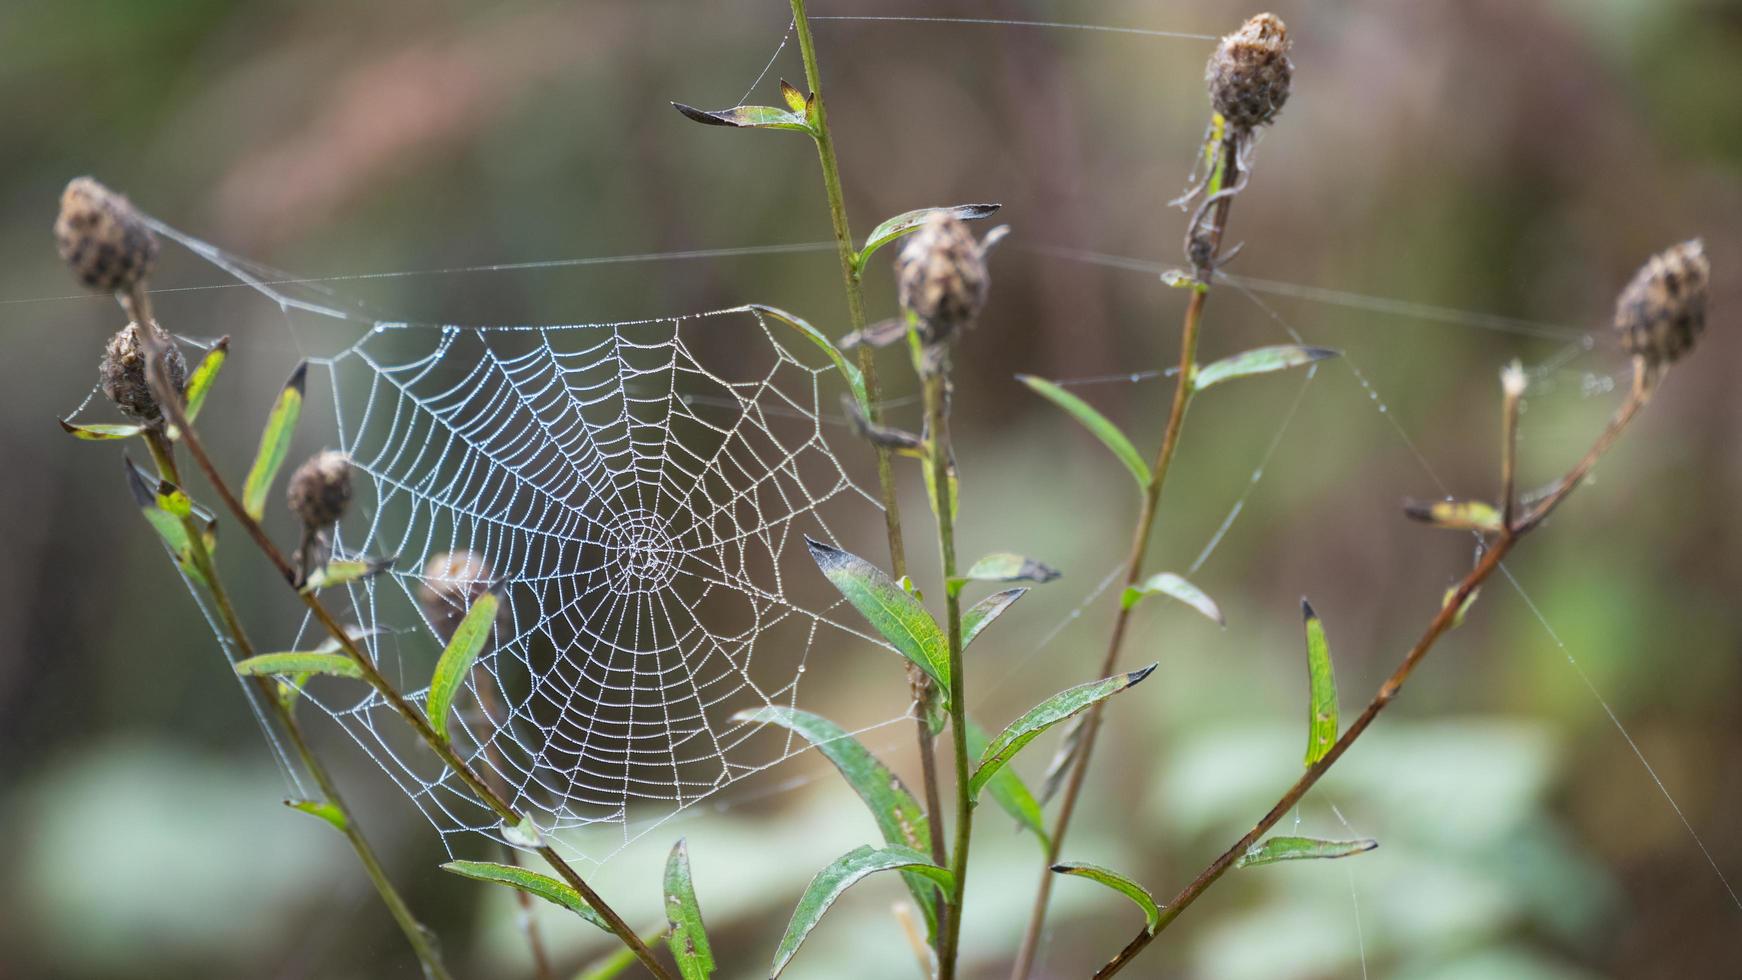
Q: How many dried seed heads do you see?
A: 7